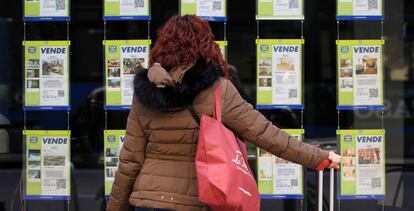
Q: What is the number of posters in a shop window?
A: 14